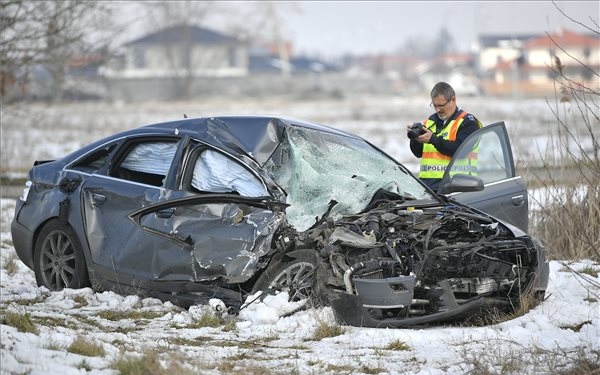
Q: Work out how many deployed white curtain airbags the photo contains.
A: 2